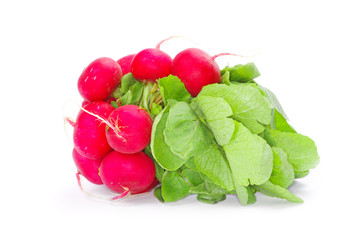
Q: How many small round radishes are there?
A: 8